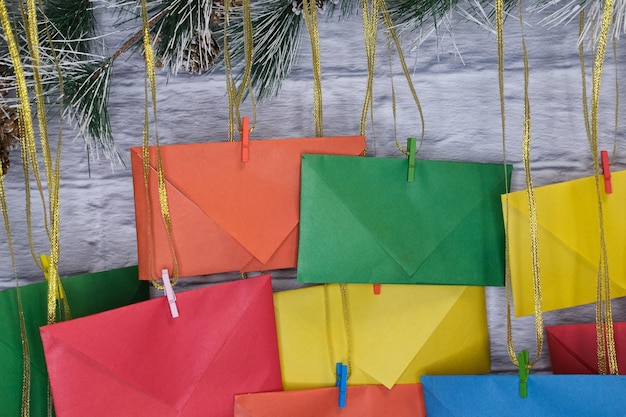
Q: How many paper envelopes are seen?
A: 9